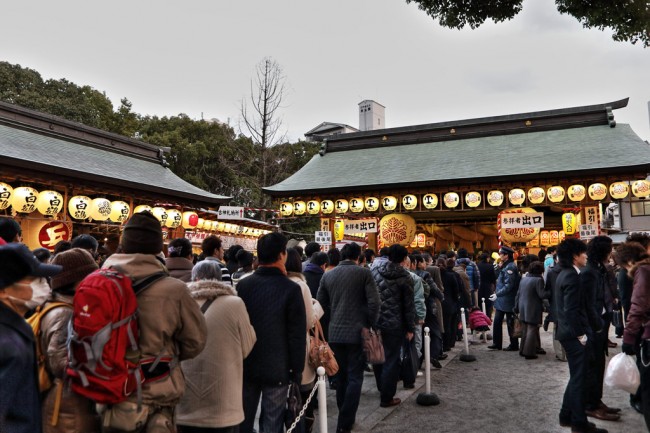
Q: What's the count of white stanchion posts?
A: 4